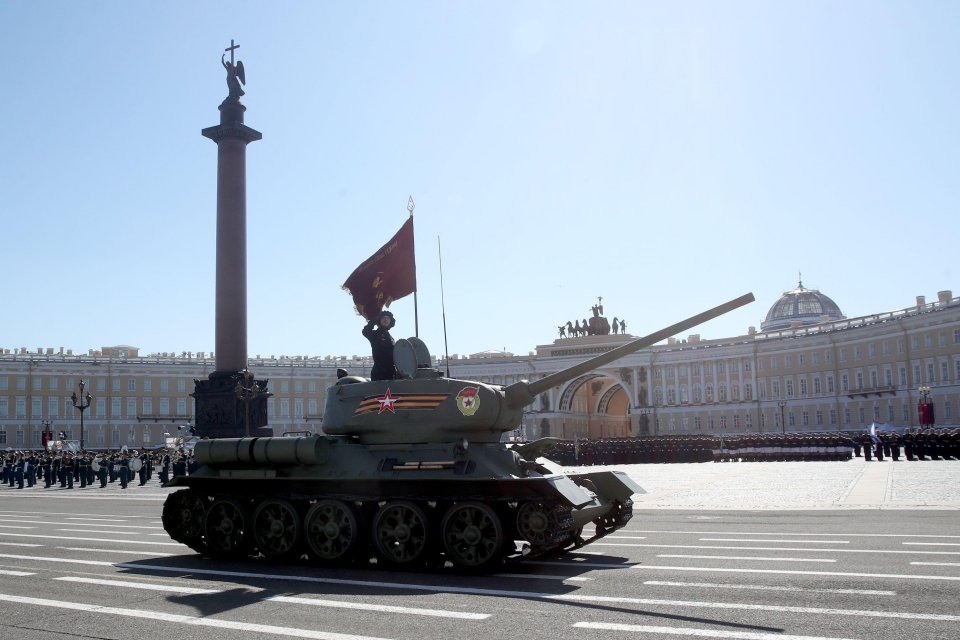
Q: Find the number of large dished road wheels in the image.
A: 5